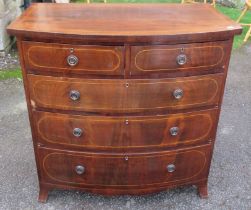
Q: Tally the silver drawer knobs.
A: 8